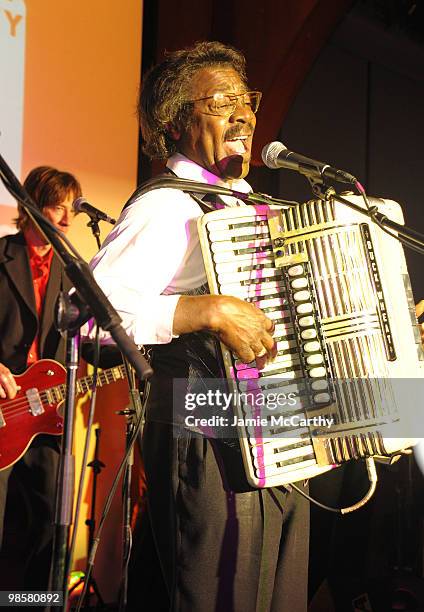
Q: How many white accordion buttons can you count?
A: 11